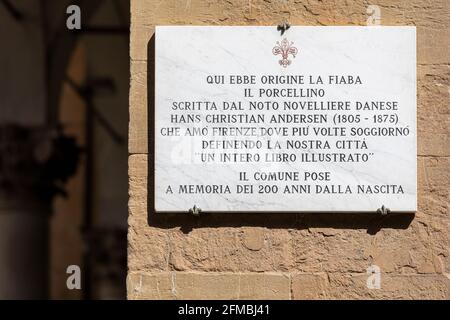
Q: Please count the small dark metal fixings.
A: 3